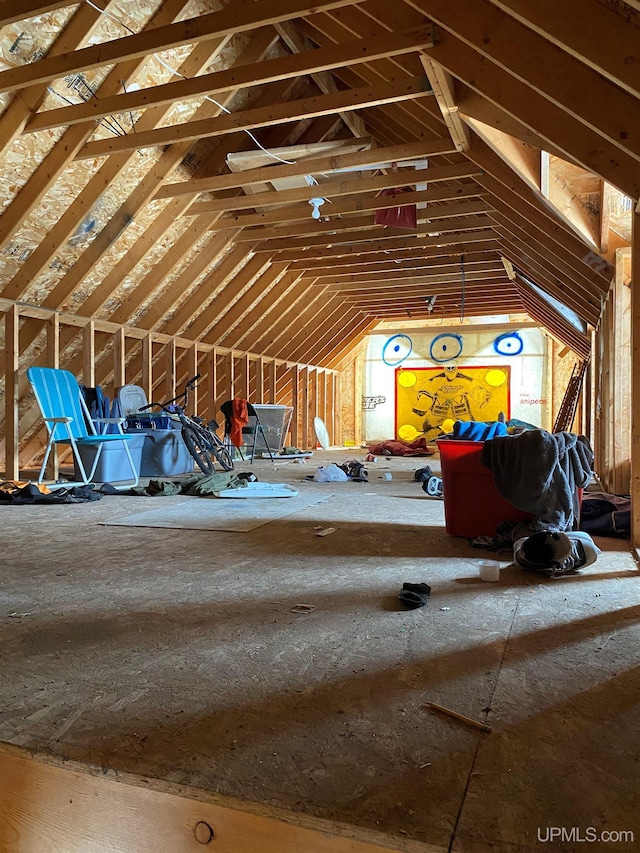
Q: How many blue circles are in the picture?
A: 3